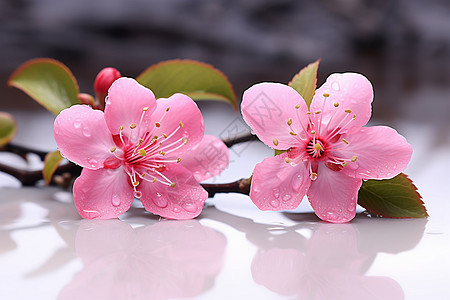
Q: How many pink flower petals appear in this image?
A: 11